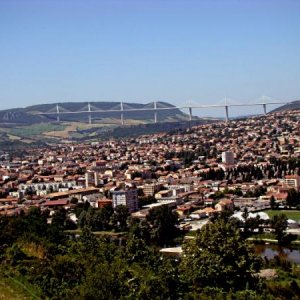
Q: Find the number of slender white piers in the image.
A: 7